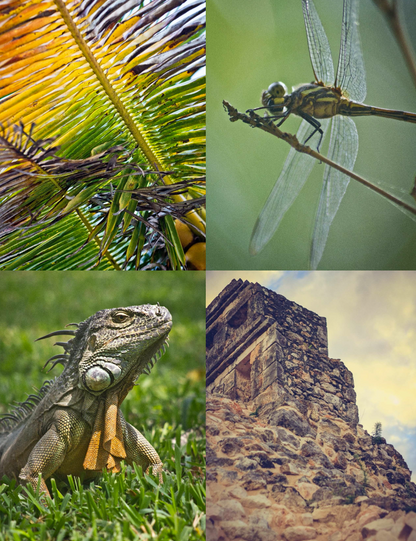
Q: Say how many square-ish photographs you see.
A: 4